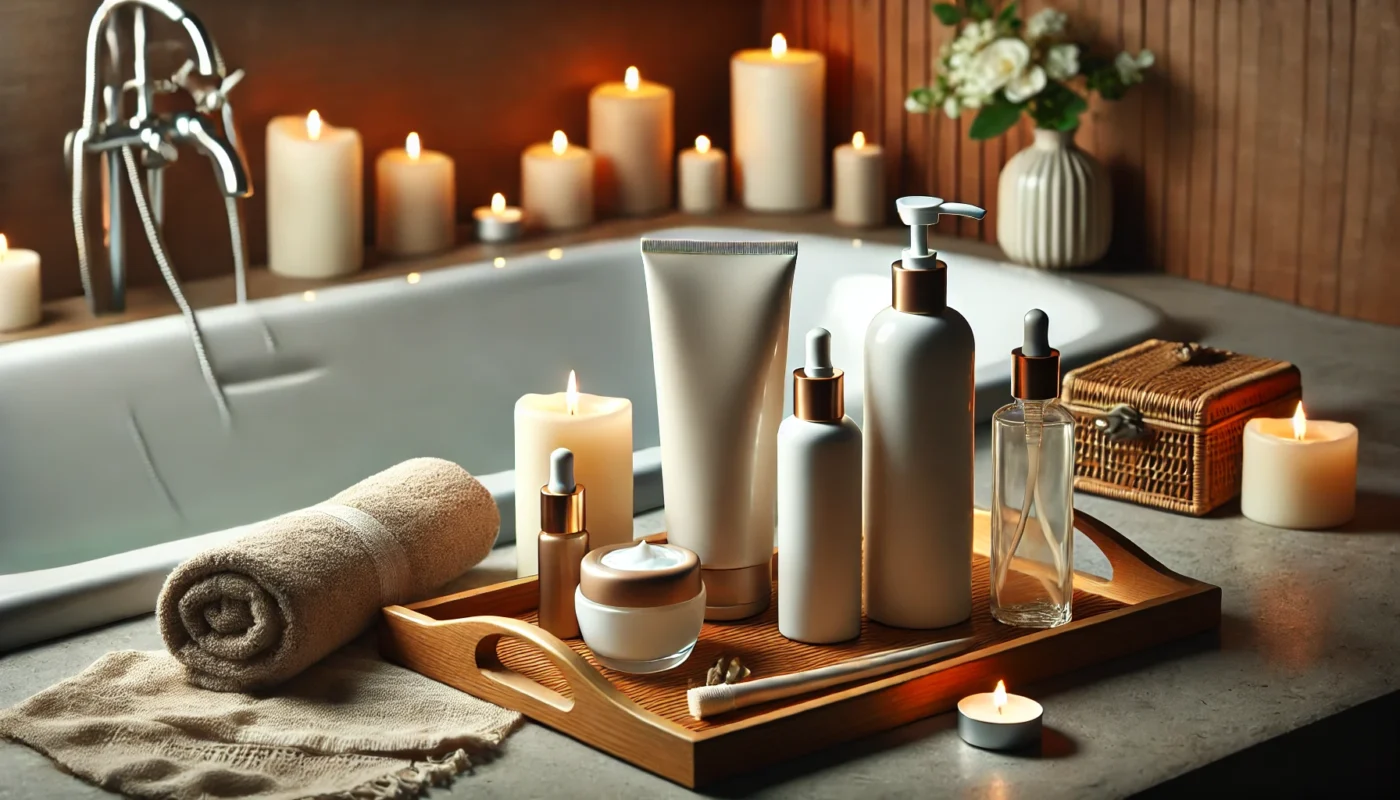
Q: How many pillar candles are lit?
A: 10